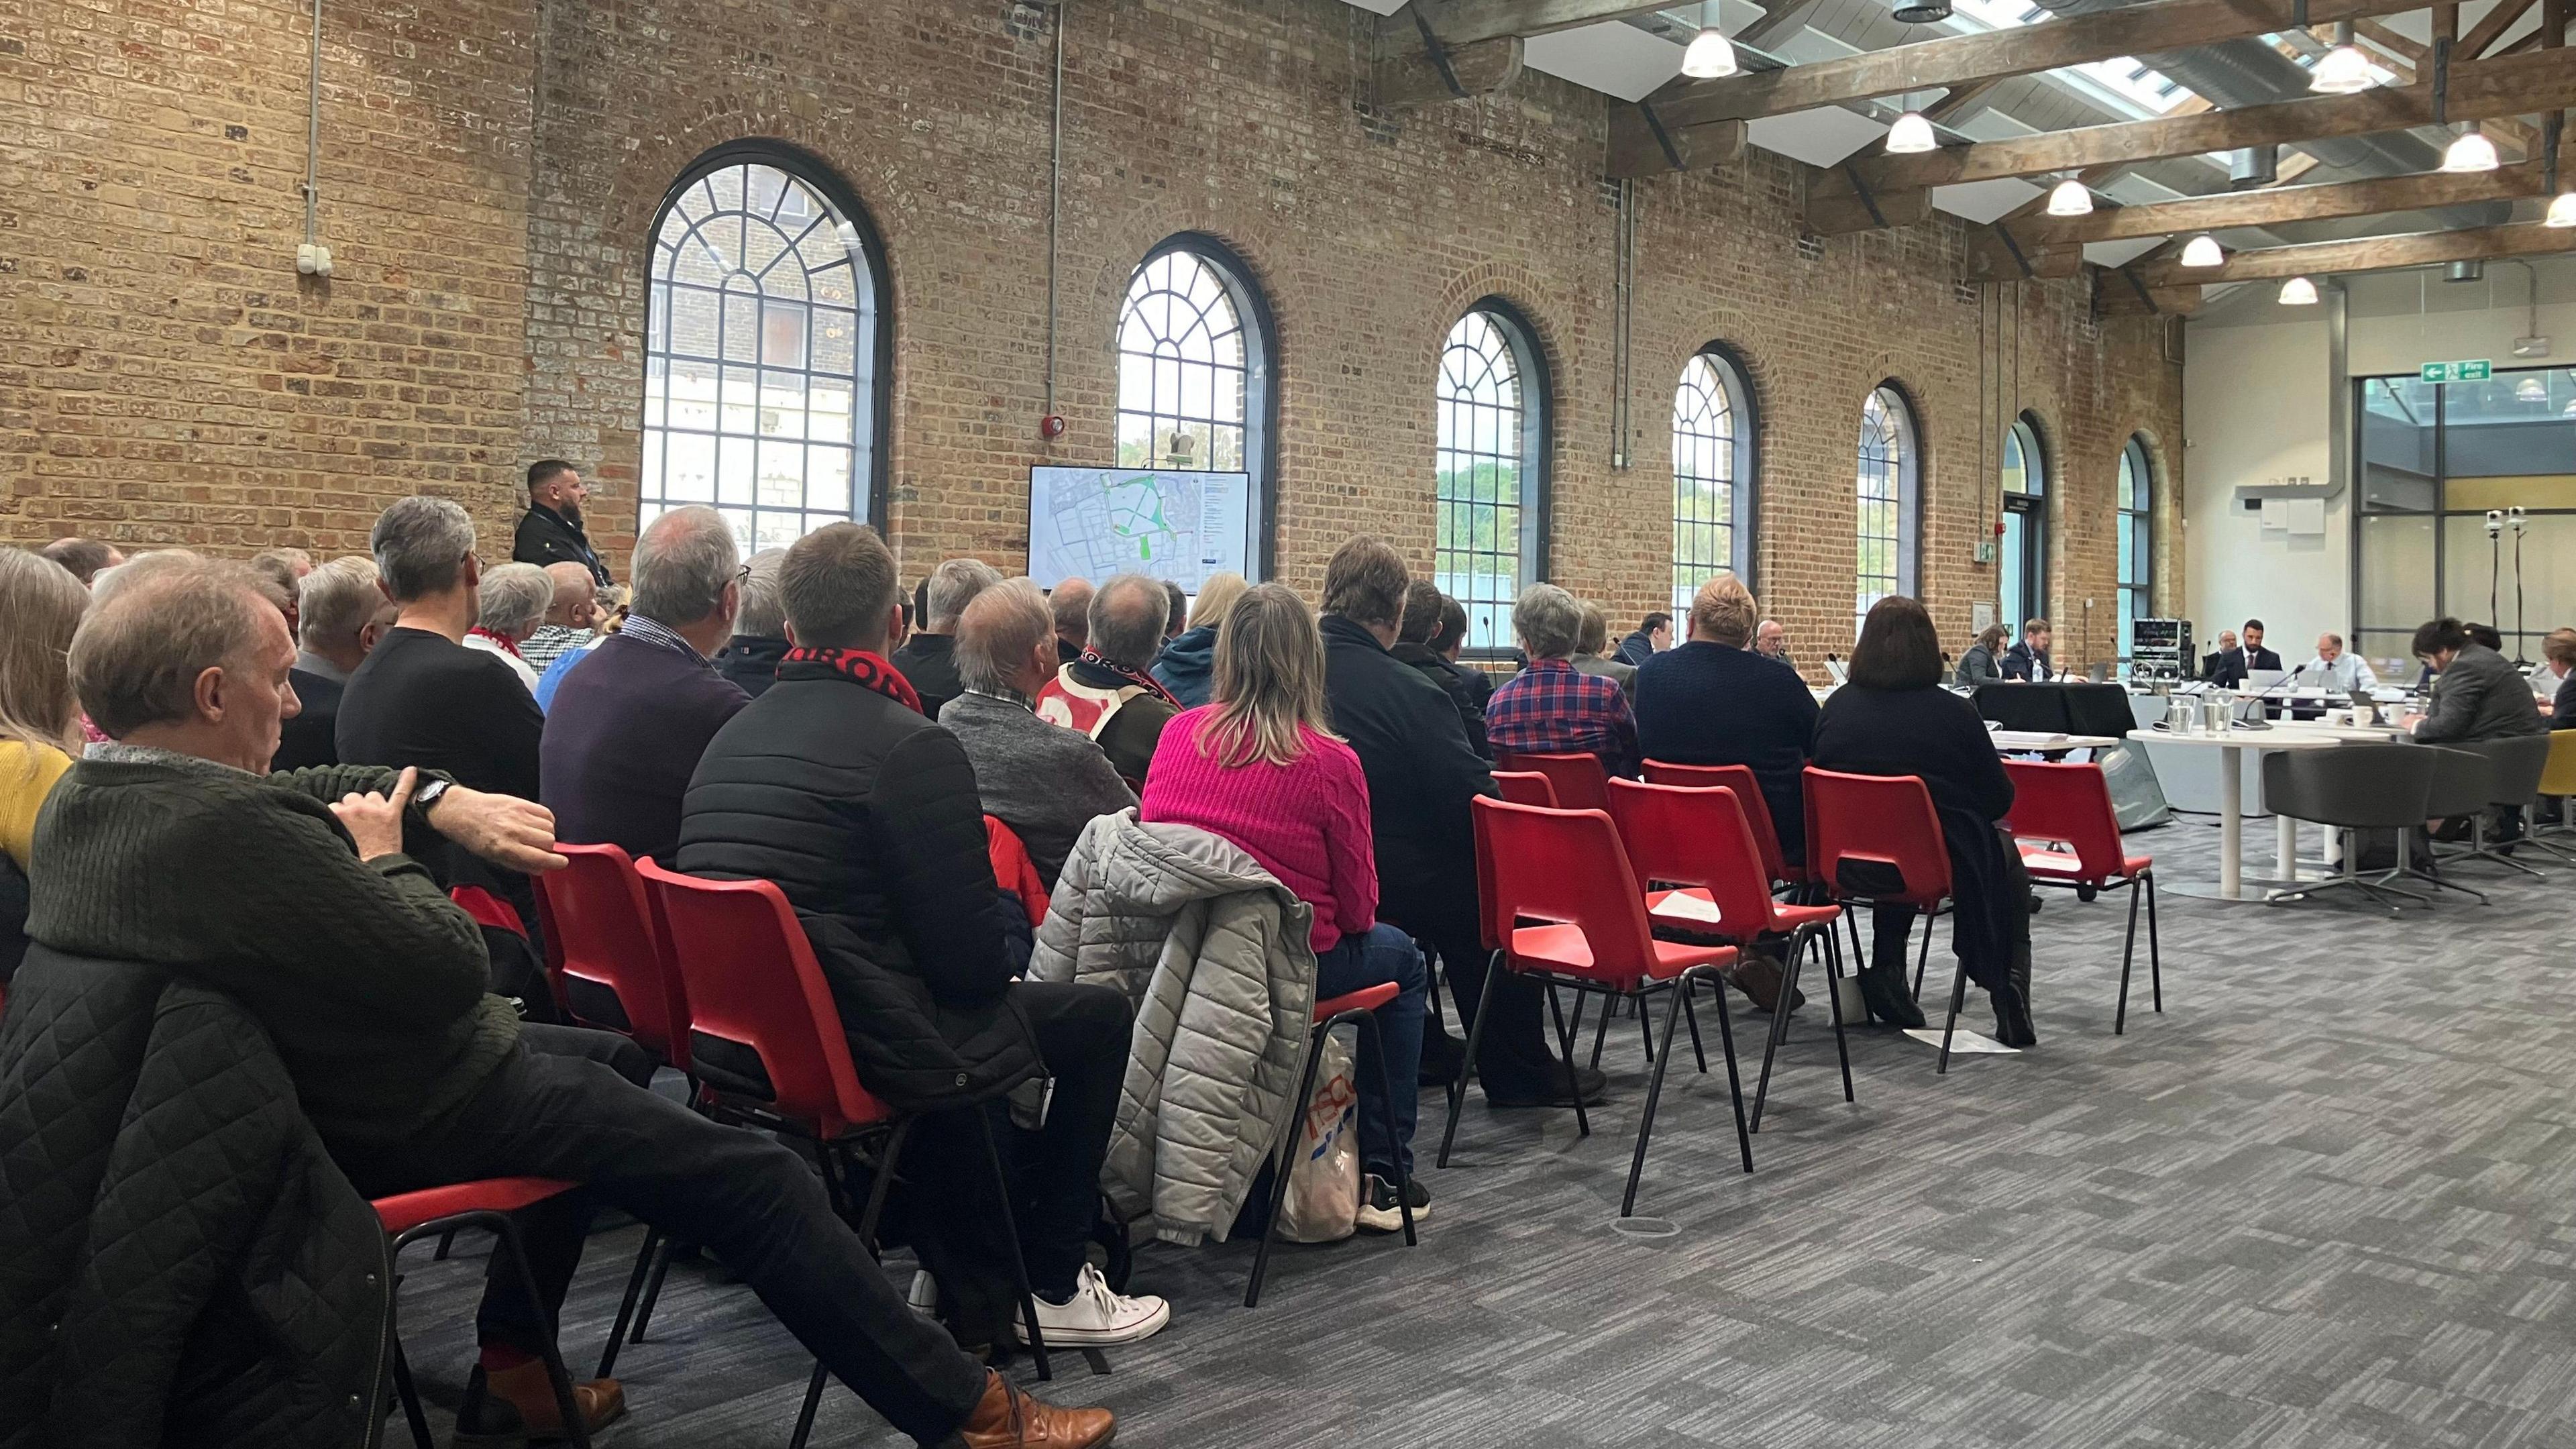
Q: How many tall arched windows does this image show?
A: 7